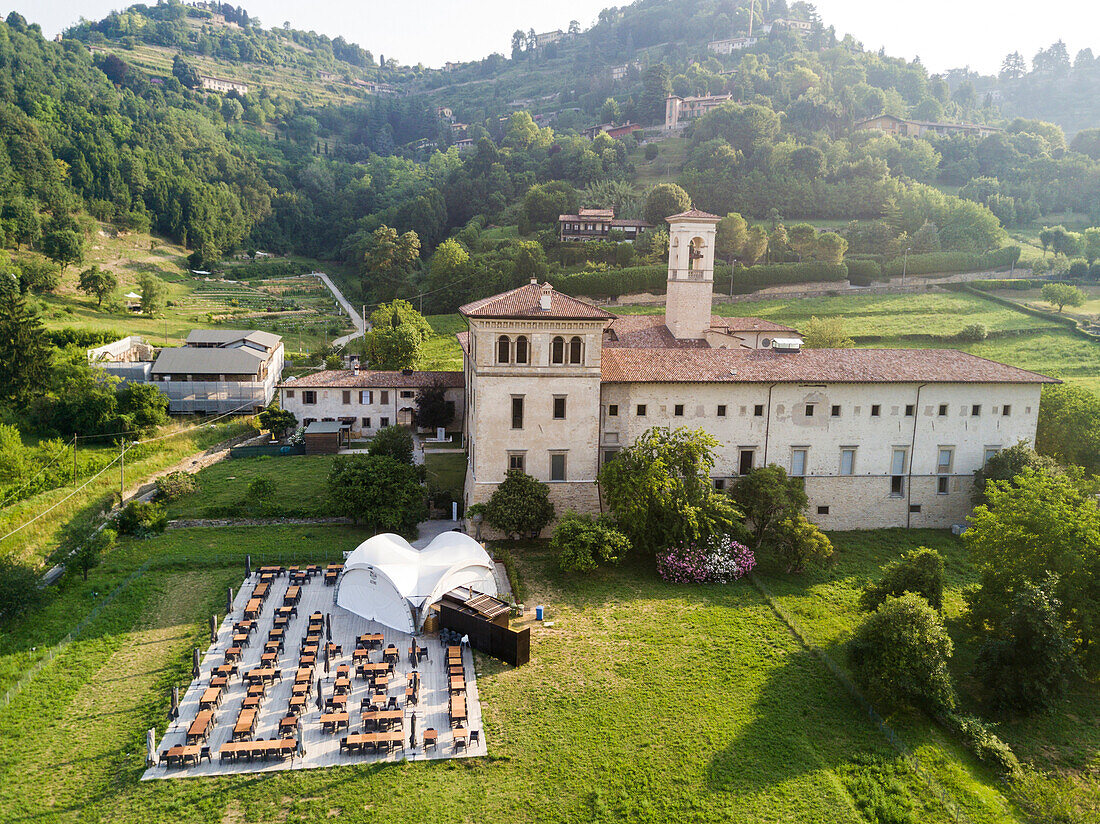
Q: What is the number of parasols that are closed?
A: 13